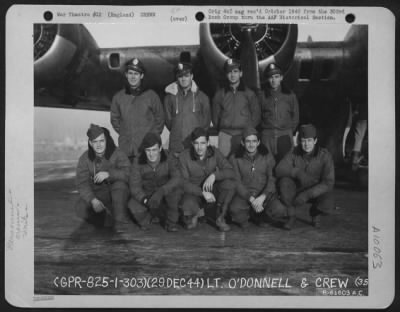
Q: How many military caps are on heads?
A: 9